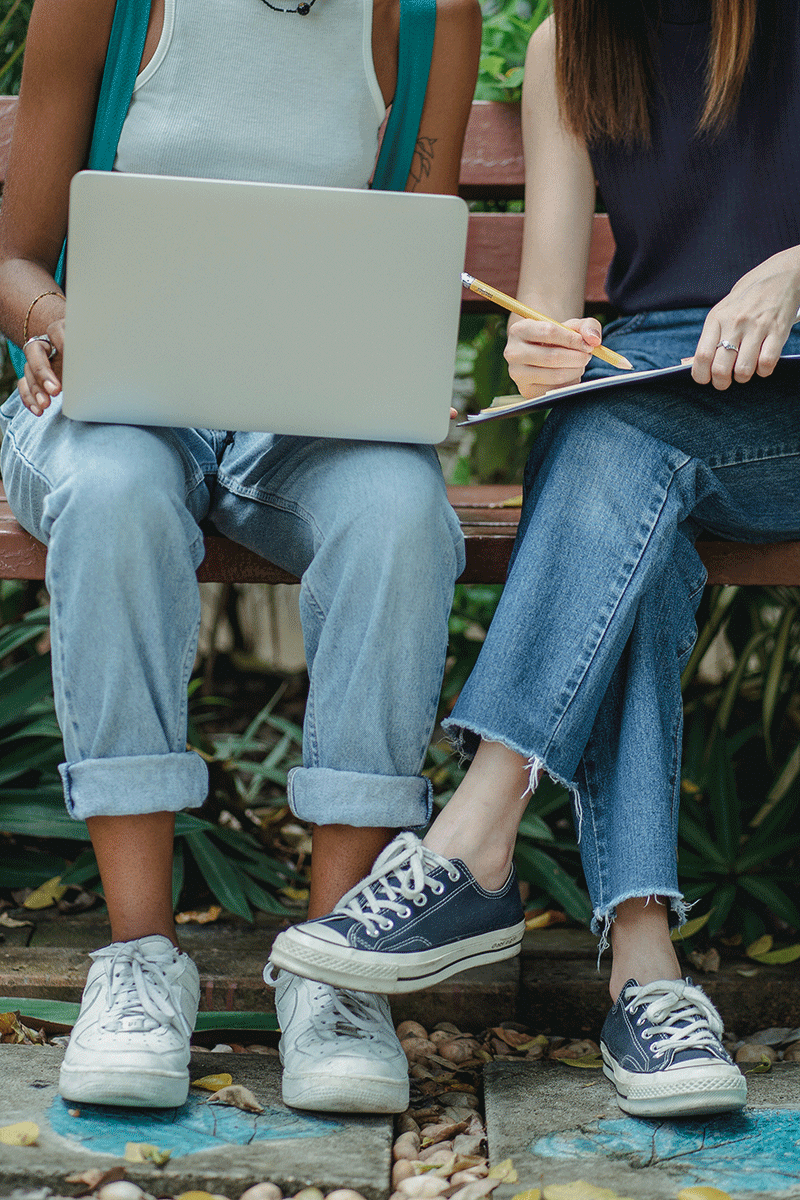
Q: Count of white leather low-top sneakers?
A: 2